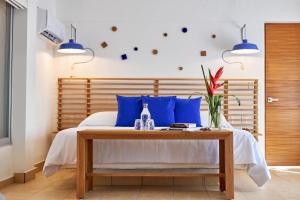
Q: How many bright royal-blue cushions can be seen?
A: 3